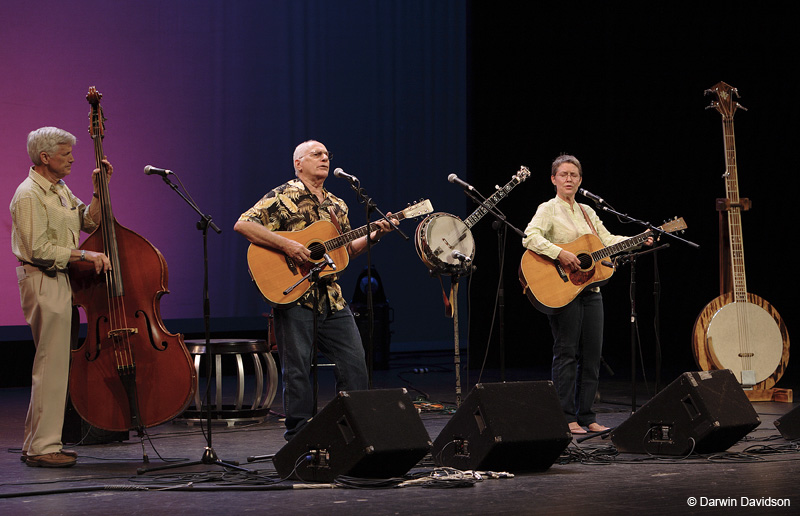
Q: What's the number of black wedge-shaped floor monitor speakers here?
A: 4